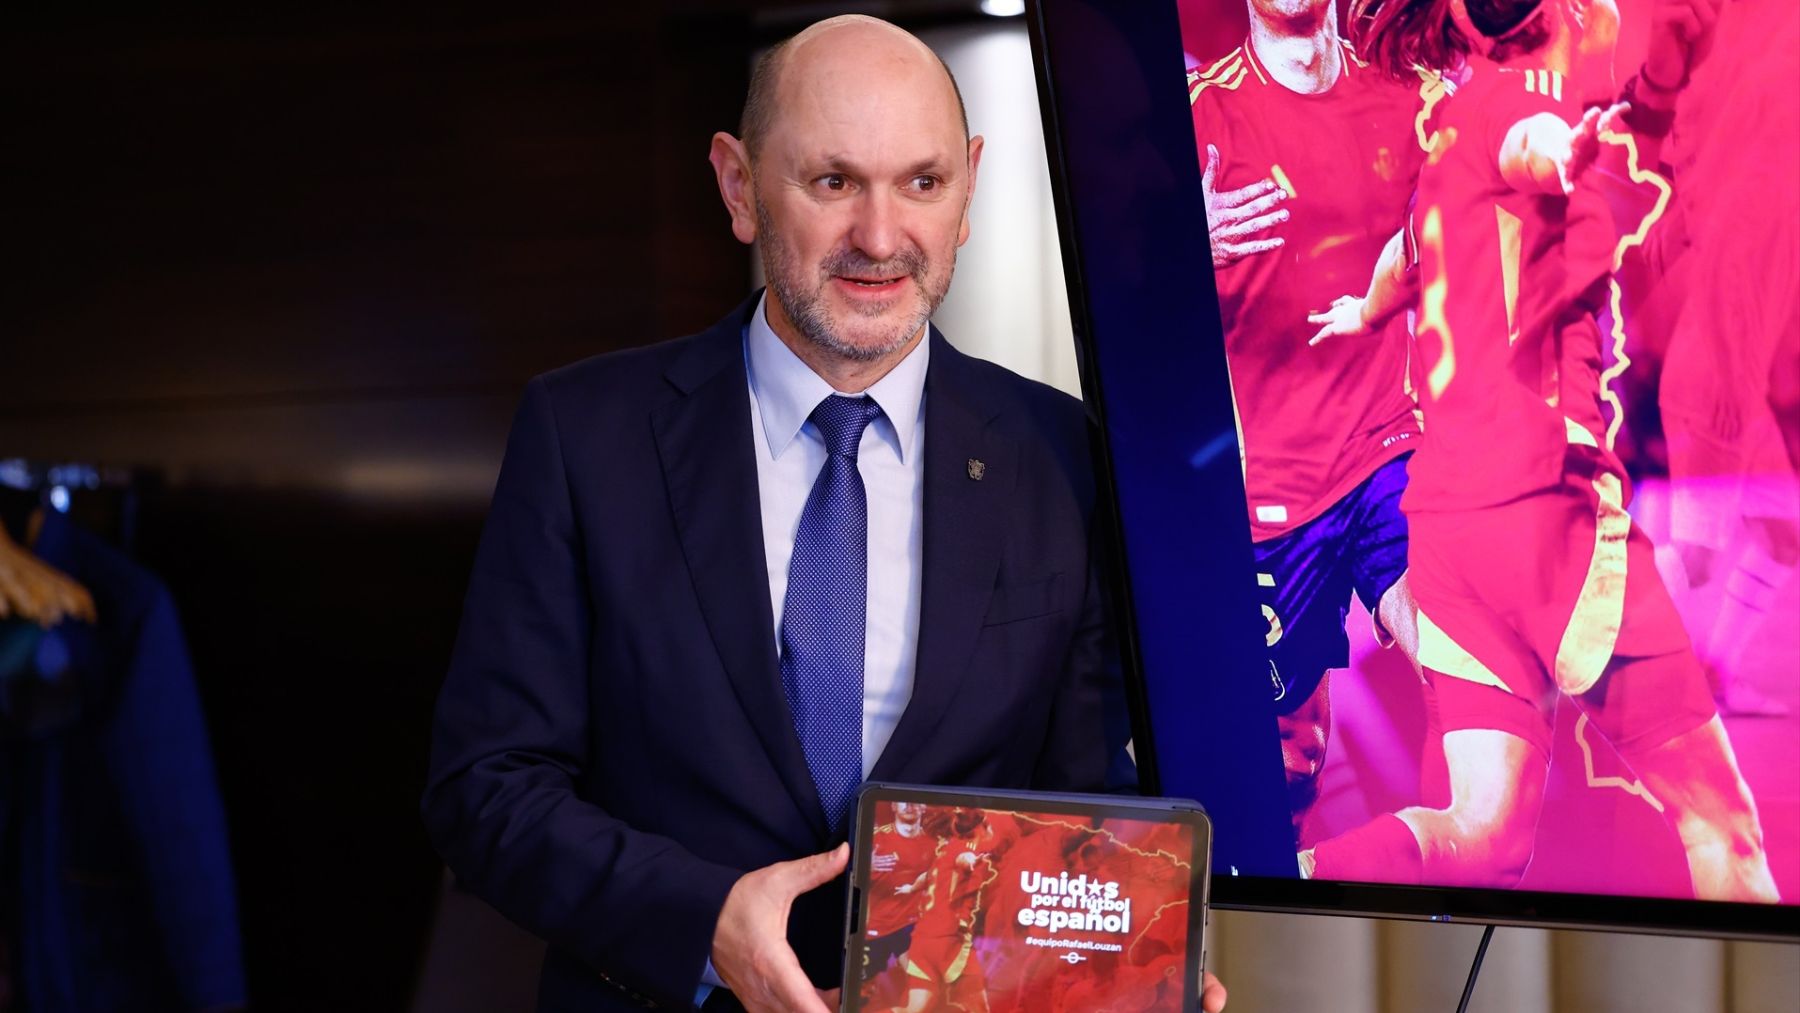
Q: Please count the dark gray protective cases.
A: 1